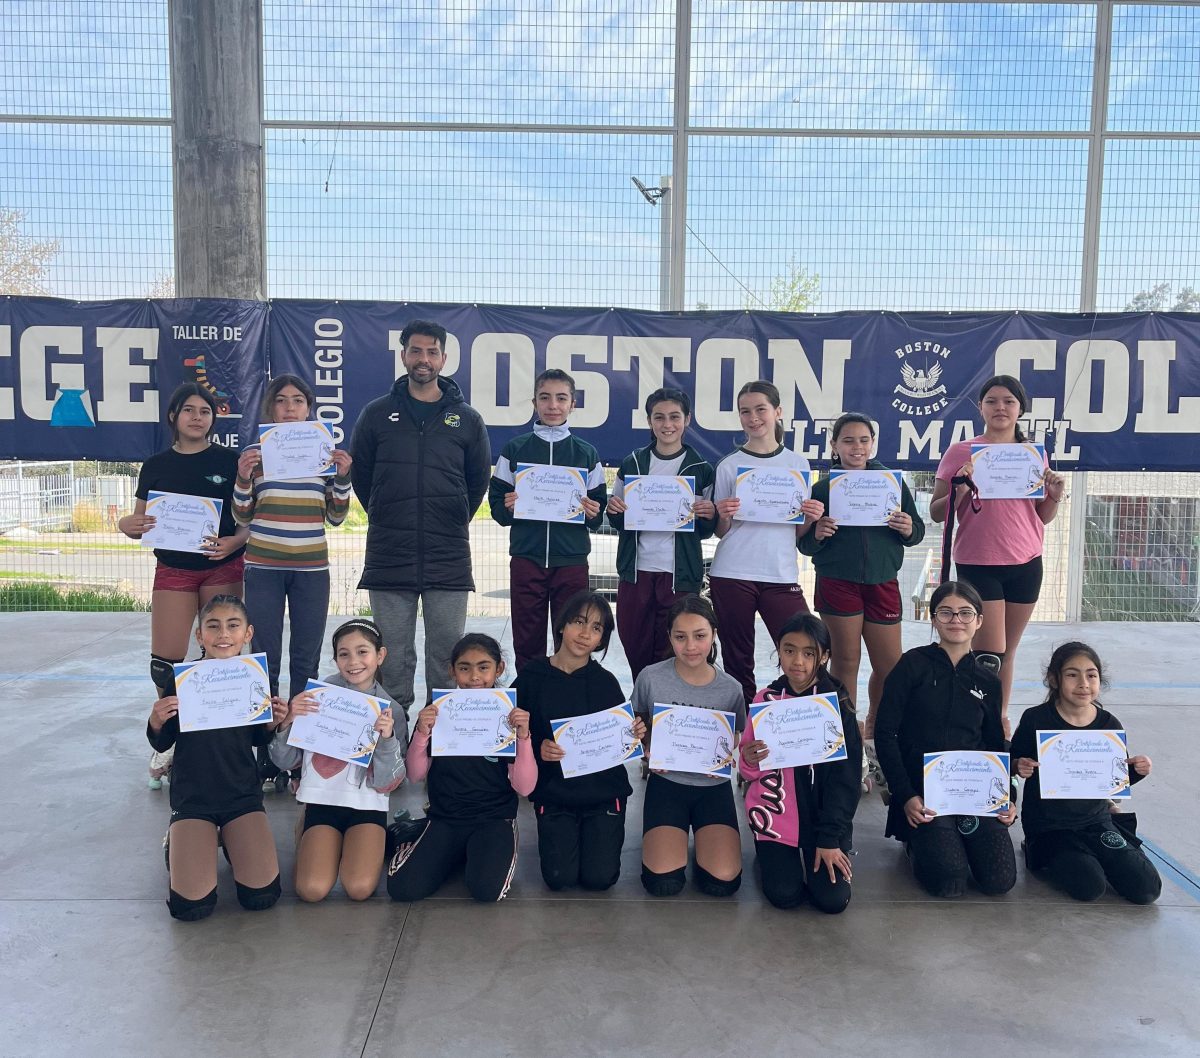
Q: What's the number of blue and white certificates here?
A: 15